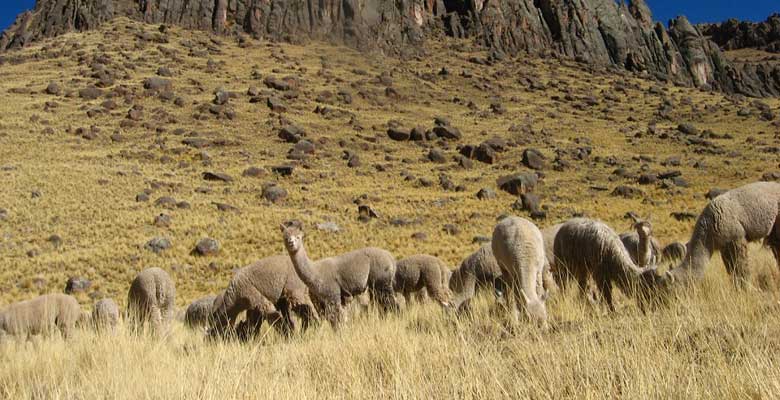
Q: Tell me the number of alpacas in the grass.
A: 14